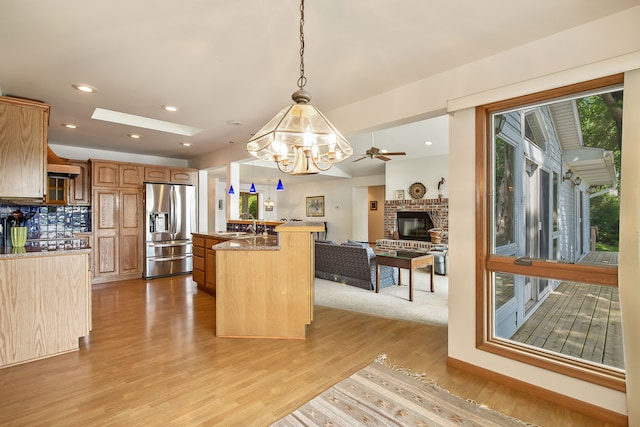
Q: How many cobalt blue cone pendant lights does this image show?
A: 3